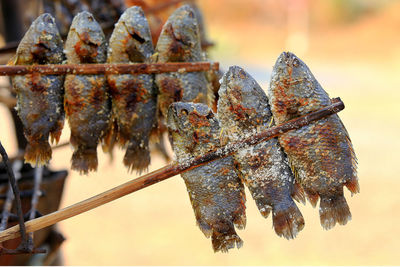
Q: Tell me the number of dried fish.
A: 7